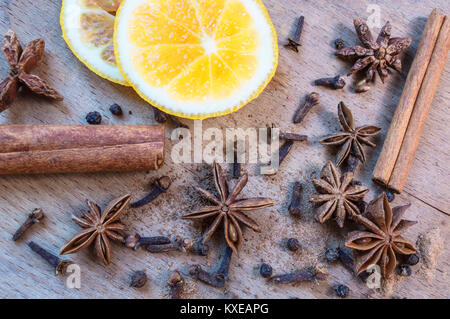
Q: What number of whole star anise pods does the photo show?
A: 7